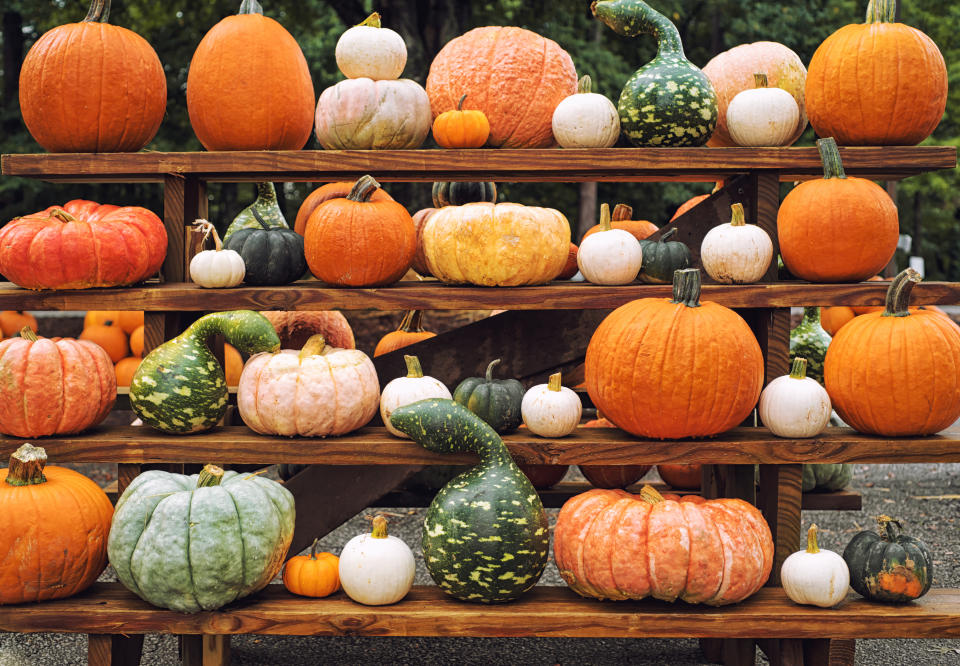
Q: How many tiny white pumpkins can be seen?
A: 11